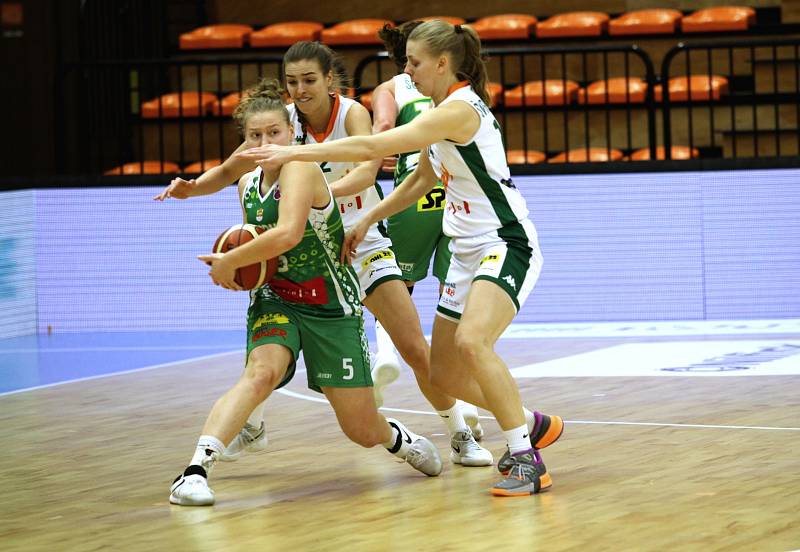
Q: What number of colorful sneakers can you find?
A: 2